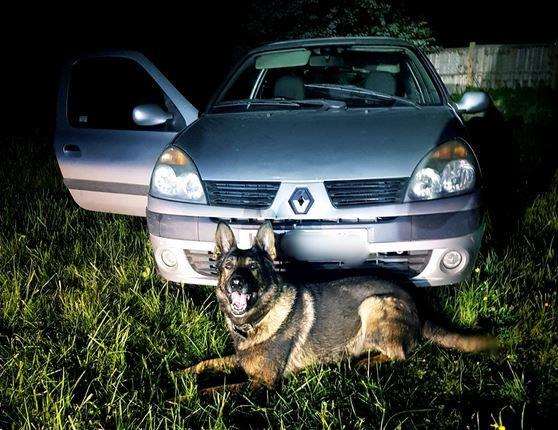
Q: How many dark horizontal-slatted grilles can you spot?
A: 2